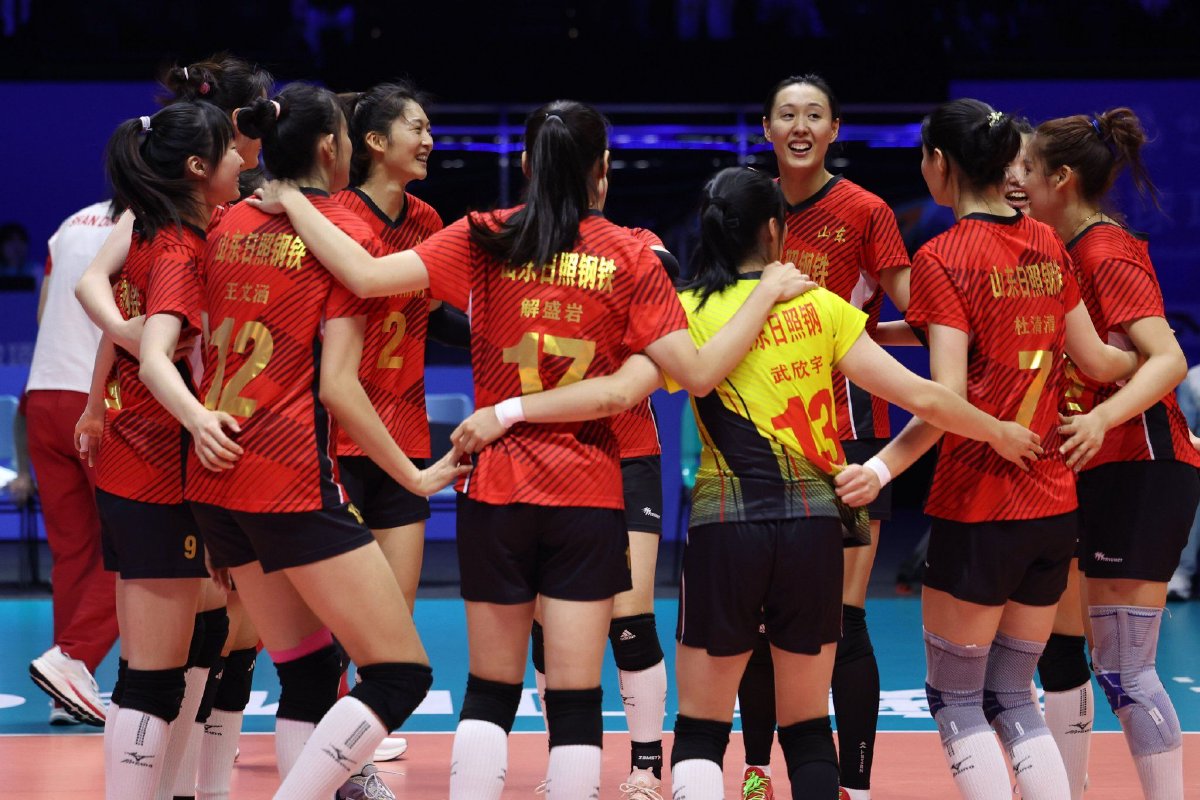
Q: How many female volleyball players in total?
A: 11